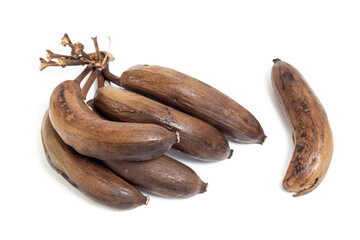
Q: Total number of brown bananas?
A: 6